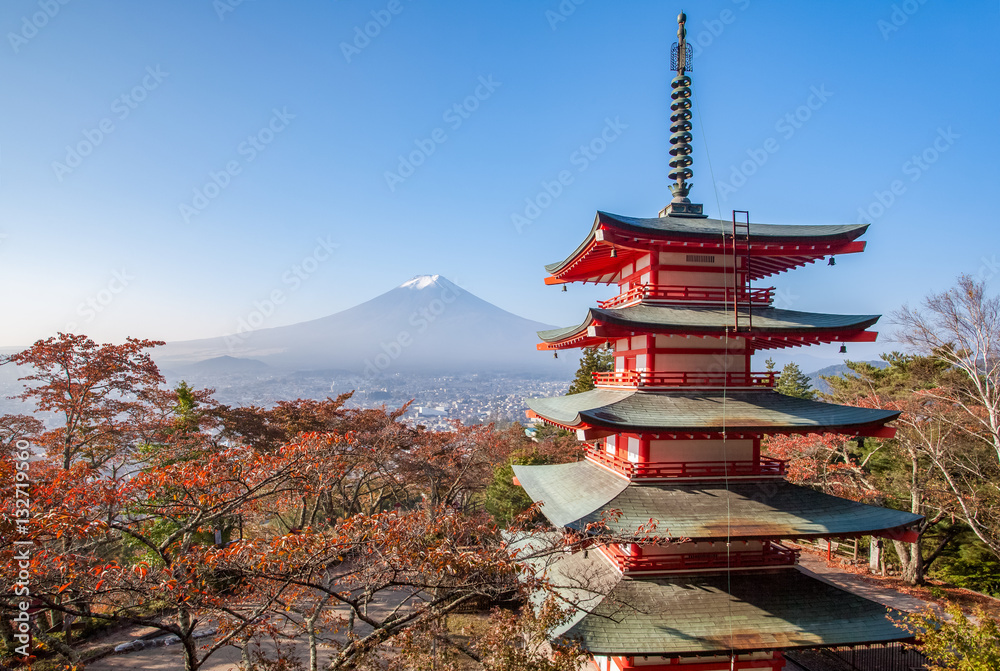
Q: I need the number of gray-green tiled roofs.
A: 5